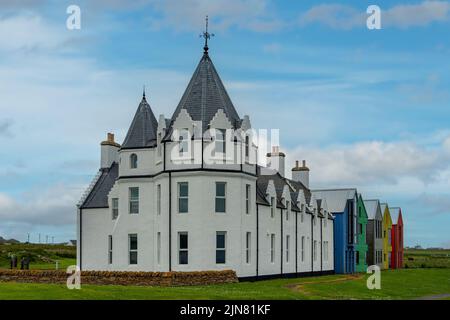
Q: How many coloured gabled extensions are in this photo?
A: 5